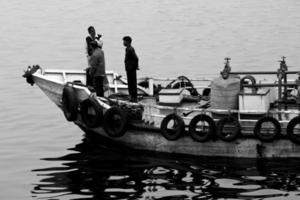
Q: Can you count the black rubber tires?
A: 8